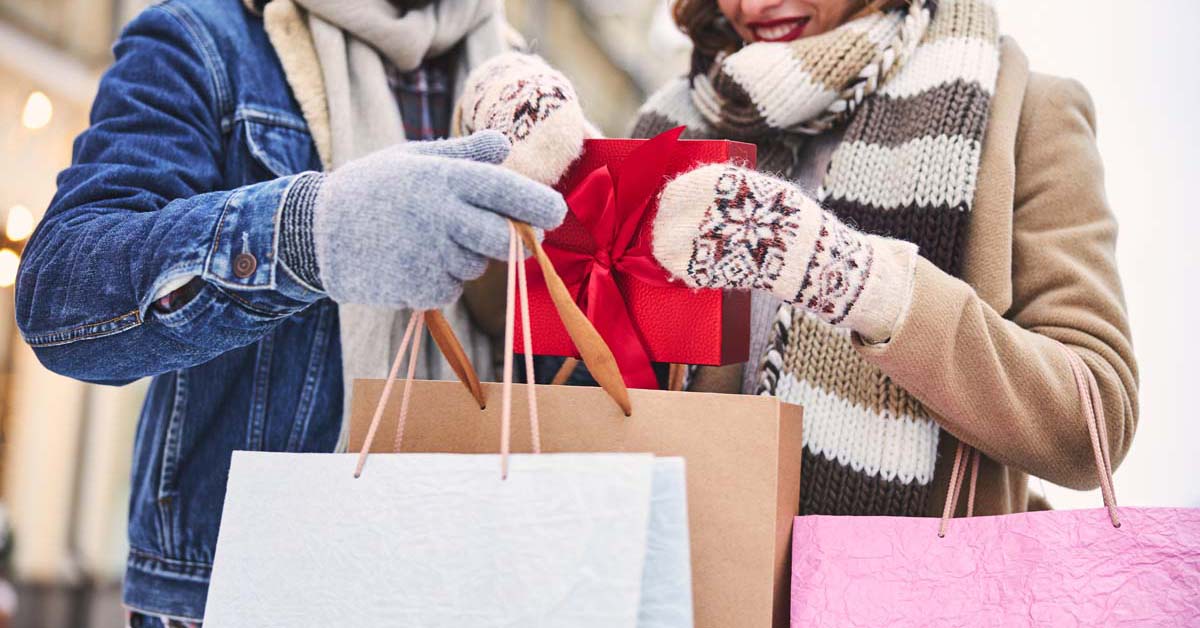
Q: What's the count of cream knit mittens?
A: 2